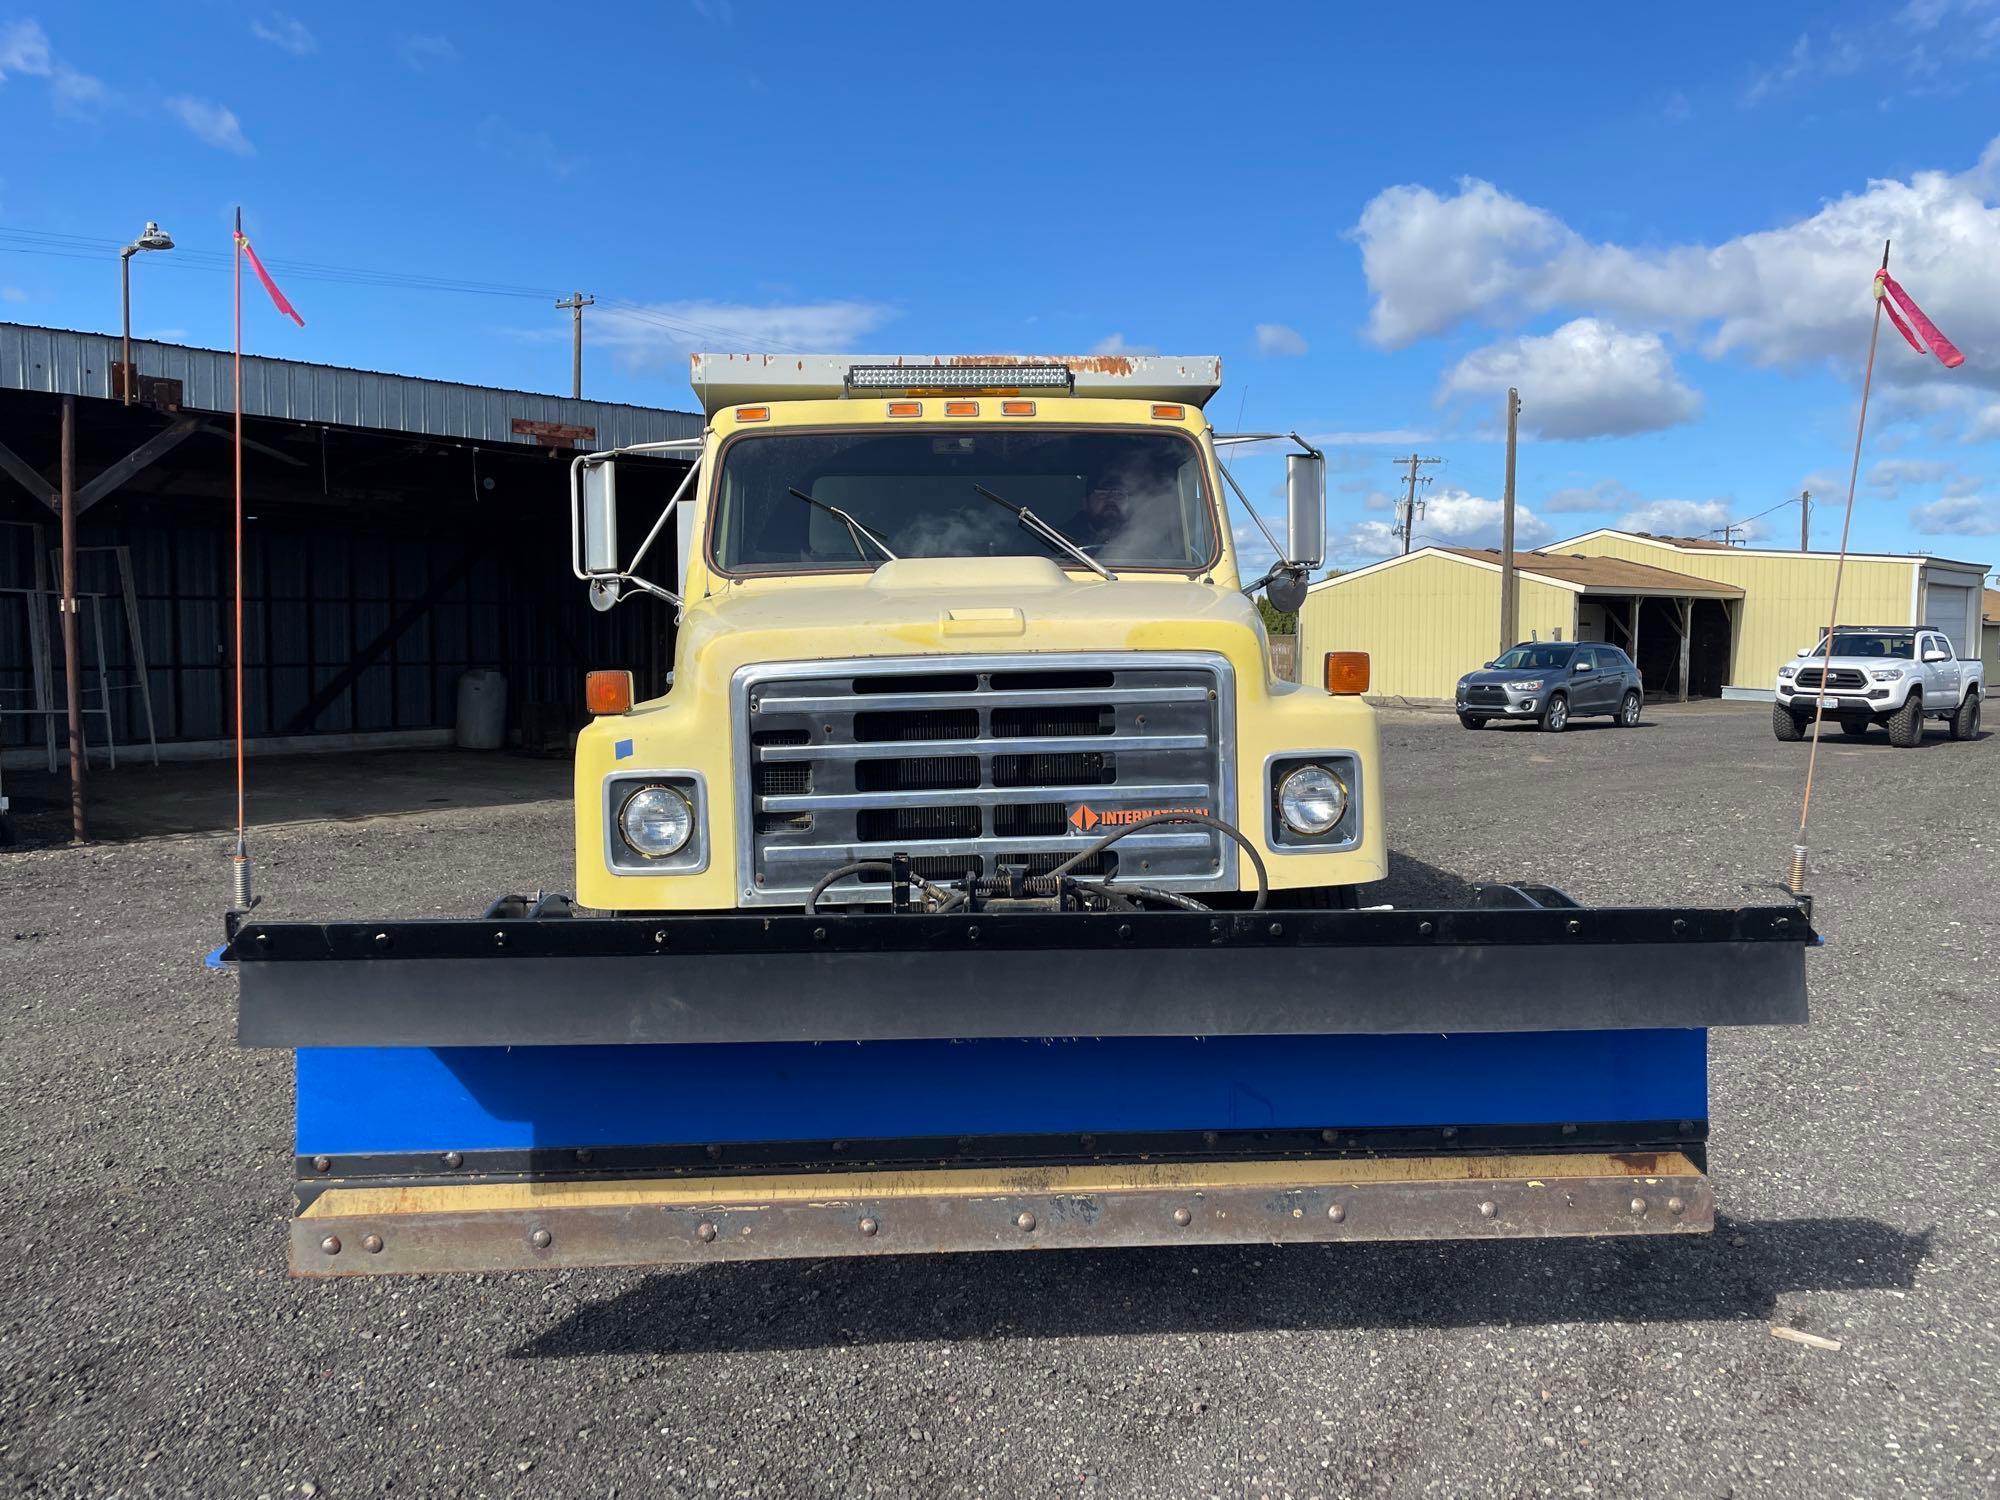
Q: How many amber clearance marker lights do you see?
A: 5